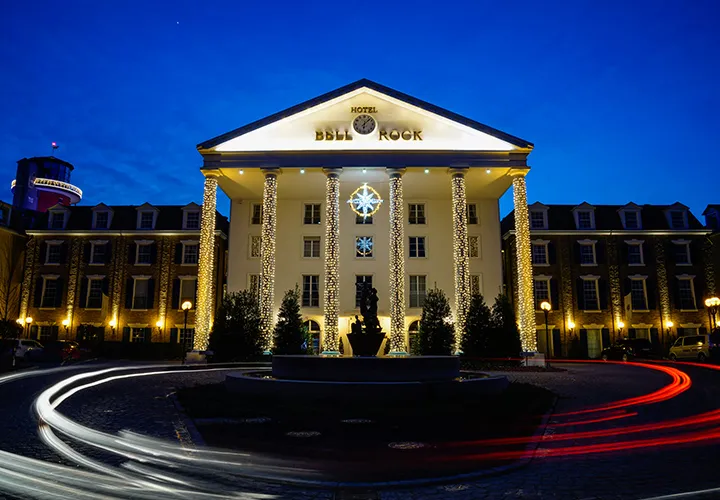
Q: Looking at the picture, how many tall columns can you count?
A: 6